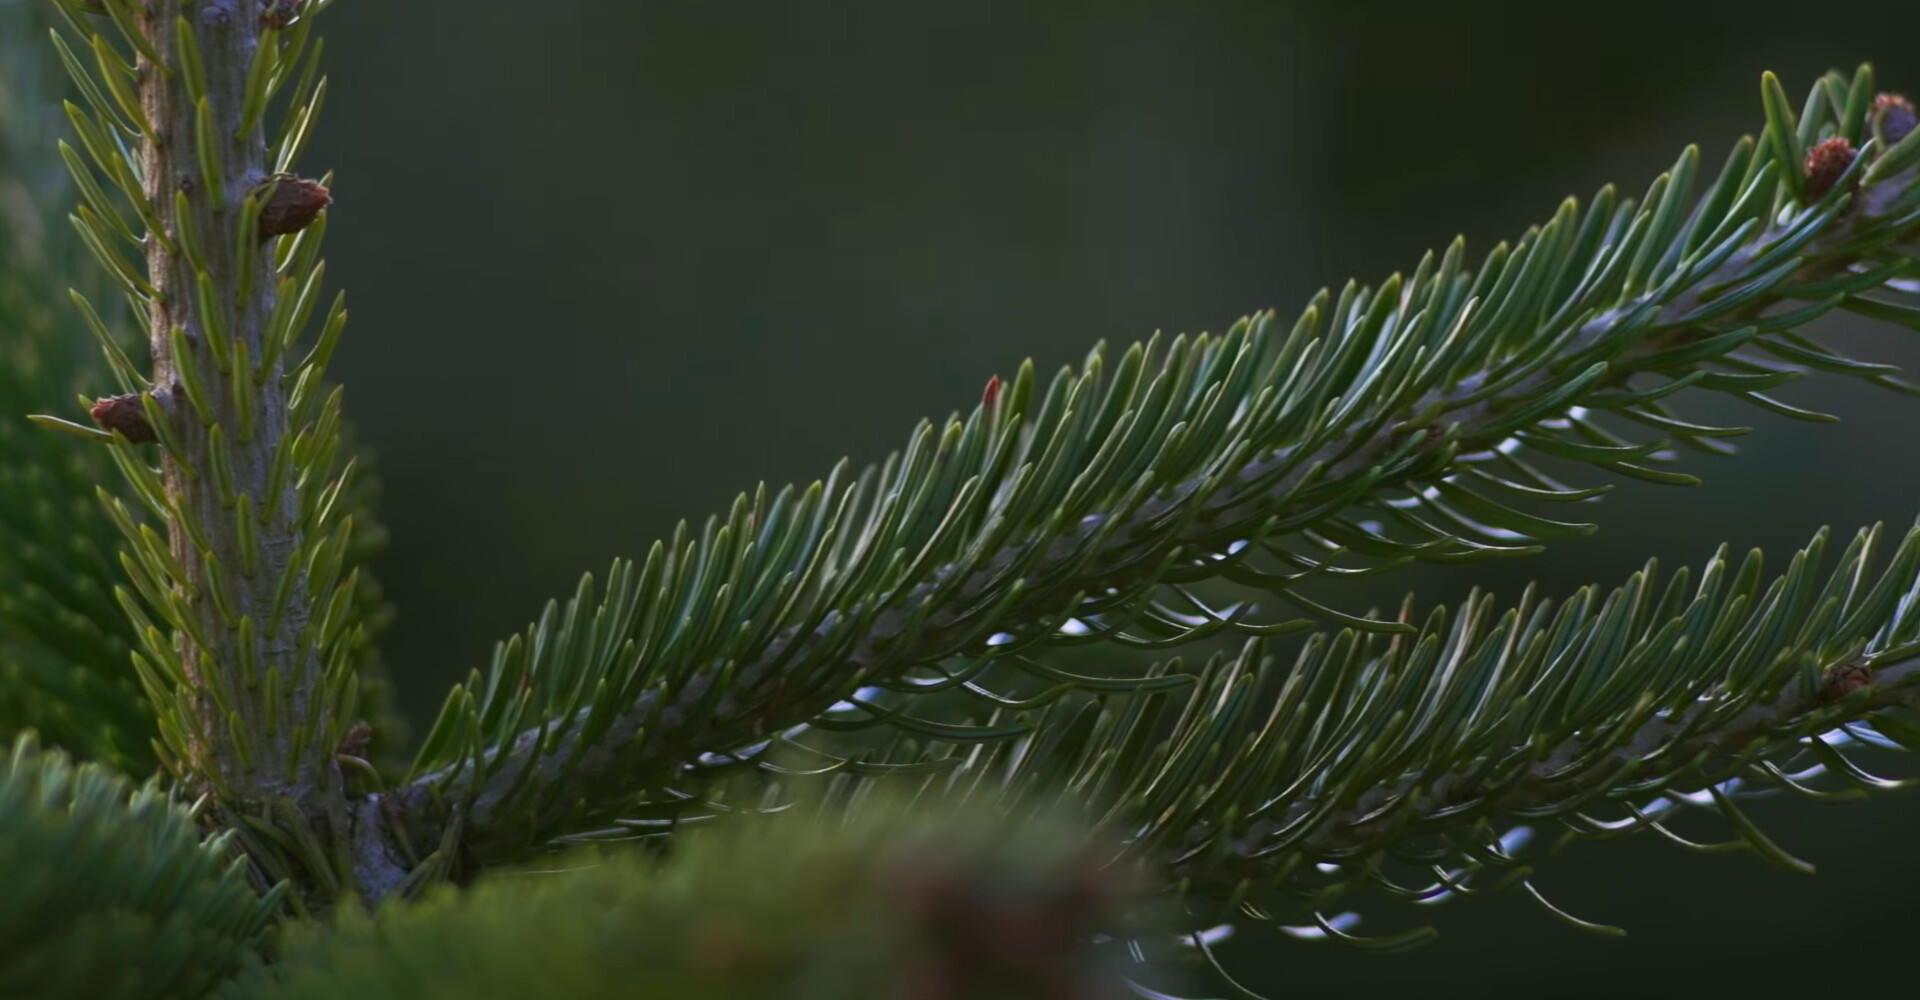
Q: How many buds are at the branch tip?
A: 2